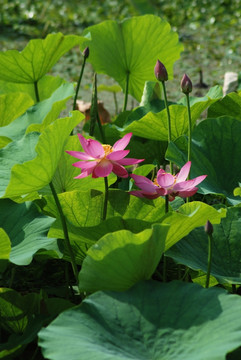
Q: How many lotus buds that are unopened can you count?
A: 4